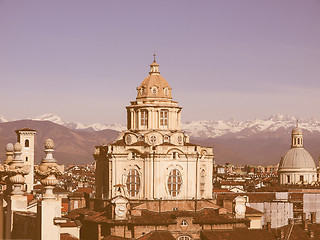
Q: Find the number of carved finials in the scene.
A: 3